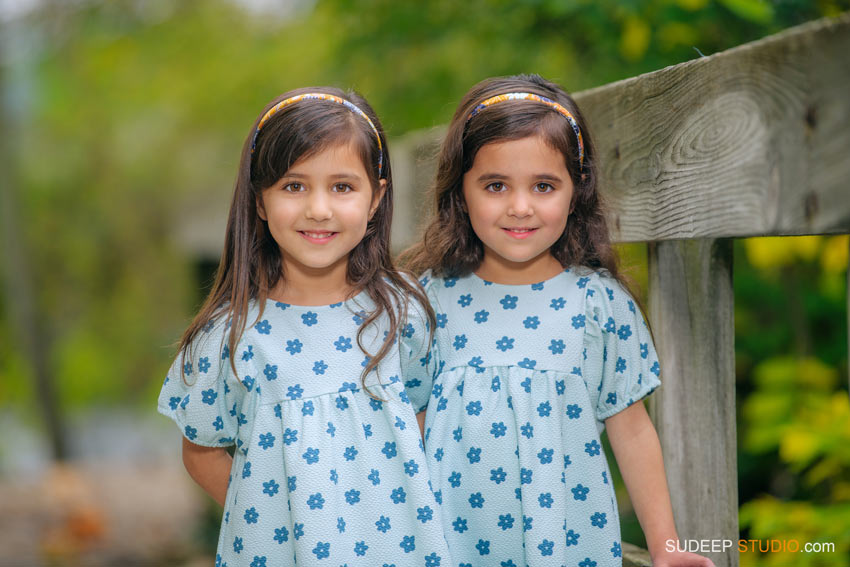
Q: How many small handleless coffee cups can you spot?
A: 0